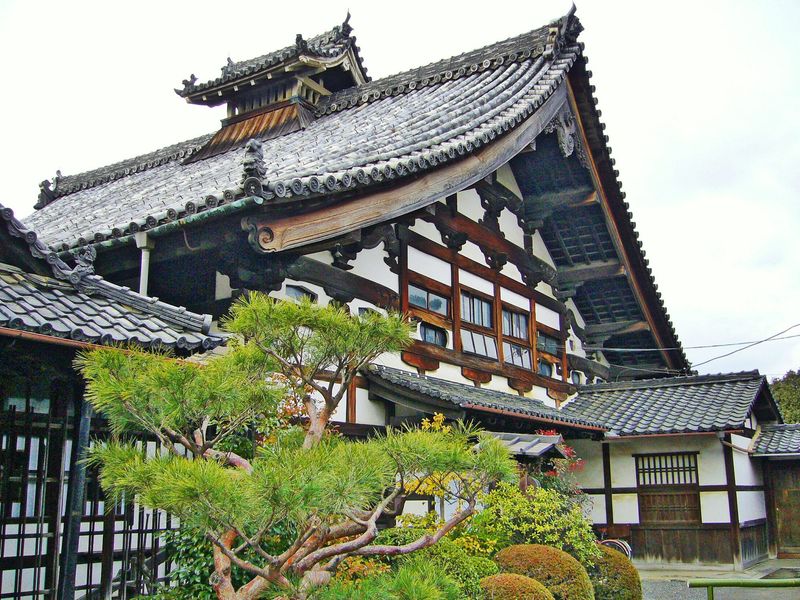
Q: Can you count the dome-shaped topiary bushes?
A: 3